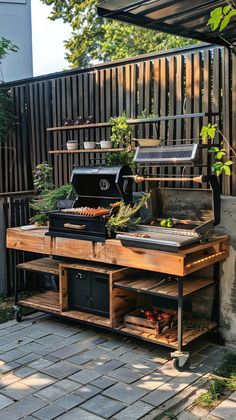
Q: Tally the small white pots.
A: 3